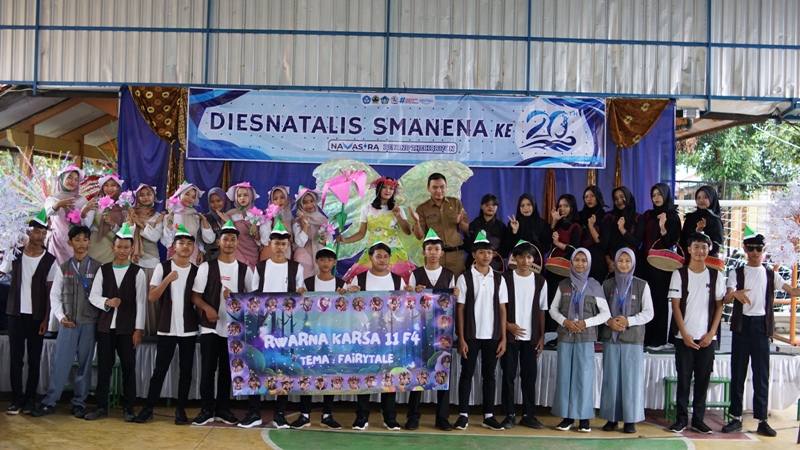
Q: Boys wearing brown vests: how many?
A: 12